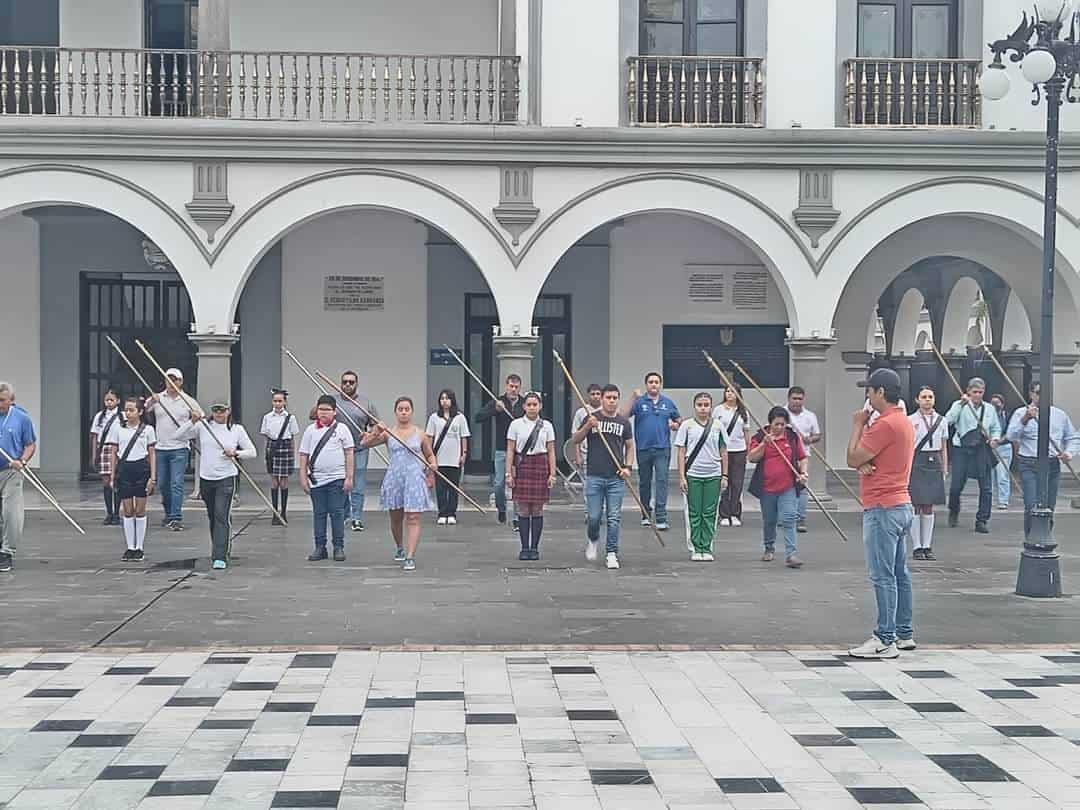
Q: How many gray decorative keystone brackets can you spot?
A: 3